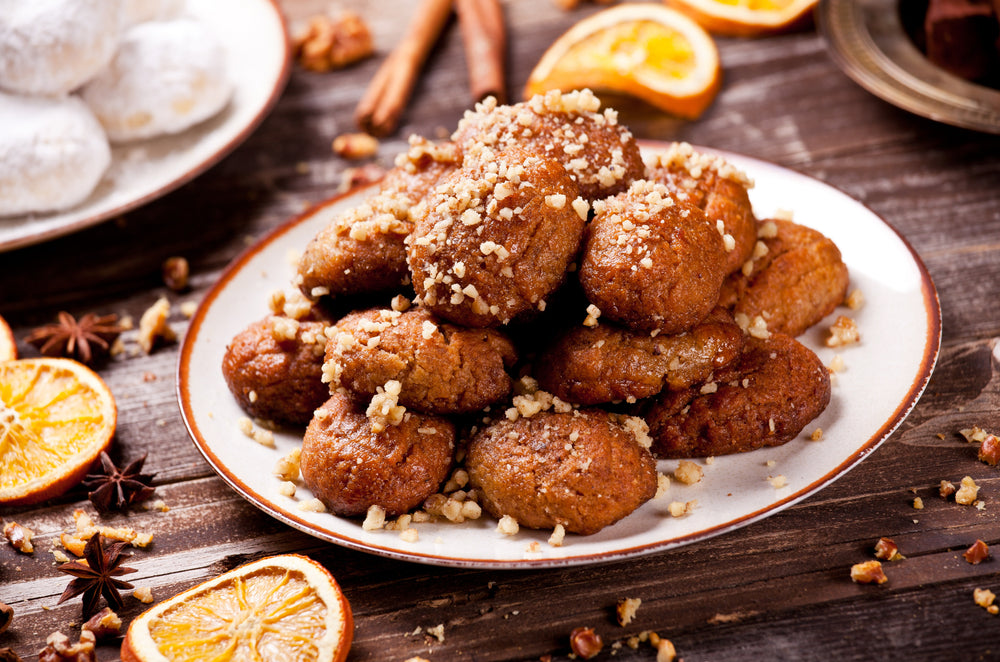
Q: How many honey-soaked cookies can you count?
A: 13